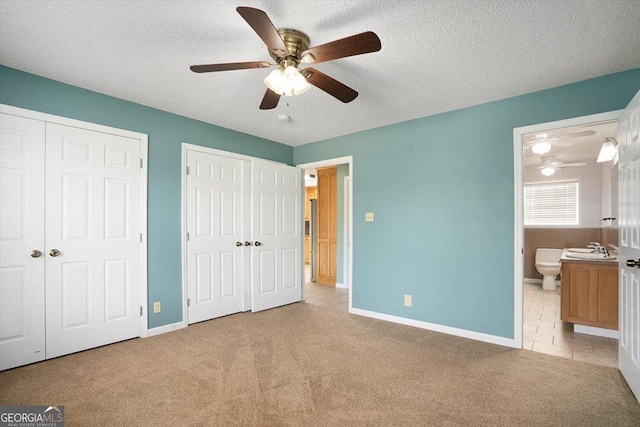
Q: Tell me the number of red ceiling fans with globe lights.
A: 0